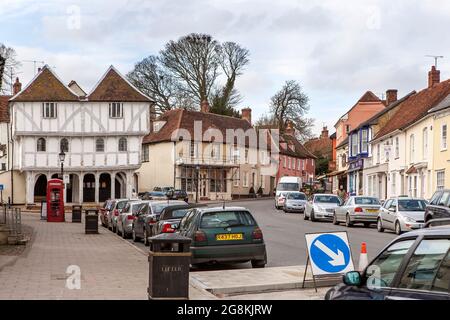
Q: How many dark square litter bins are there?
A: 3